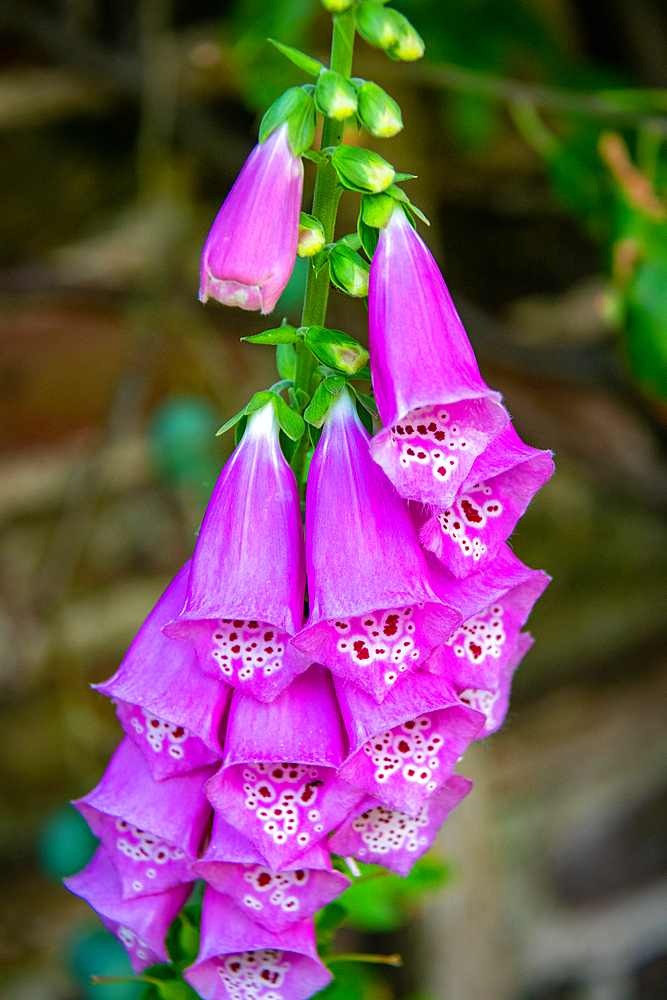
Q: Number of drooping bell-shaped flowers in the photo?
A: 15